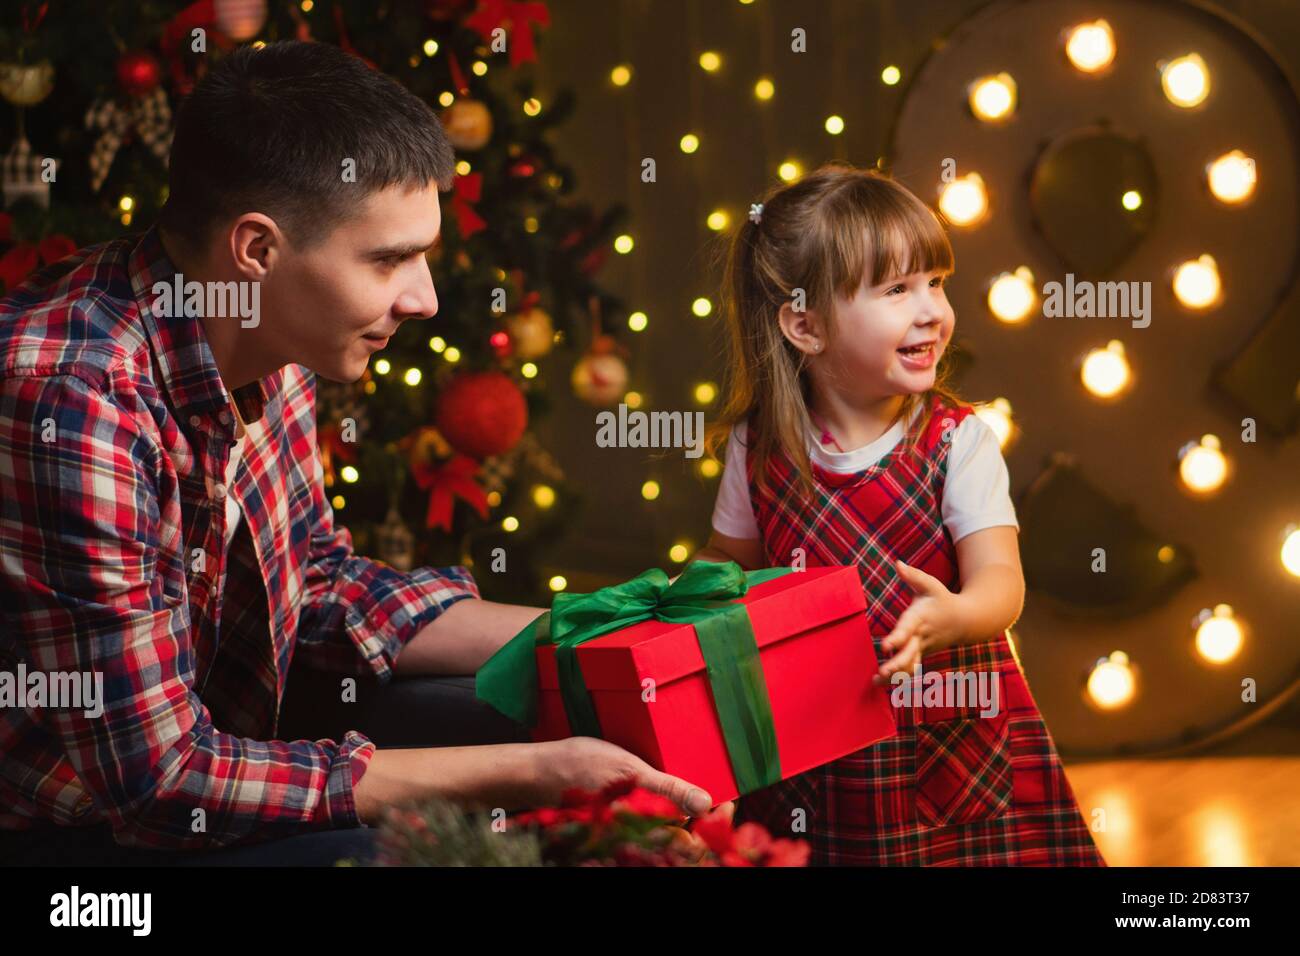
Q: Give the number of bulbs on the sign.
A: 13